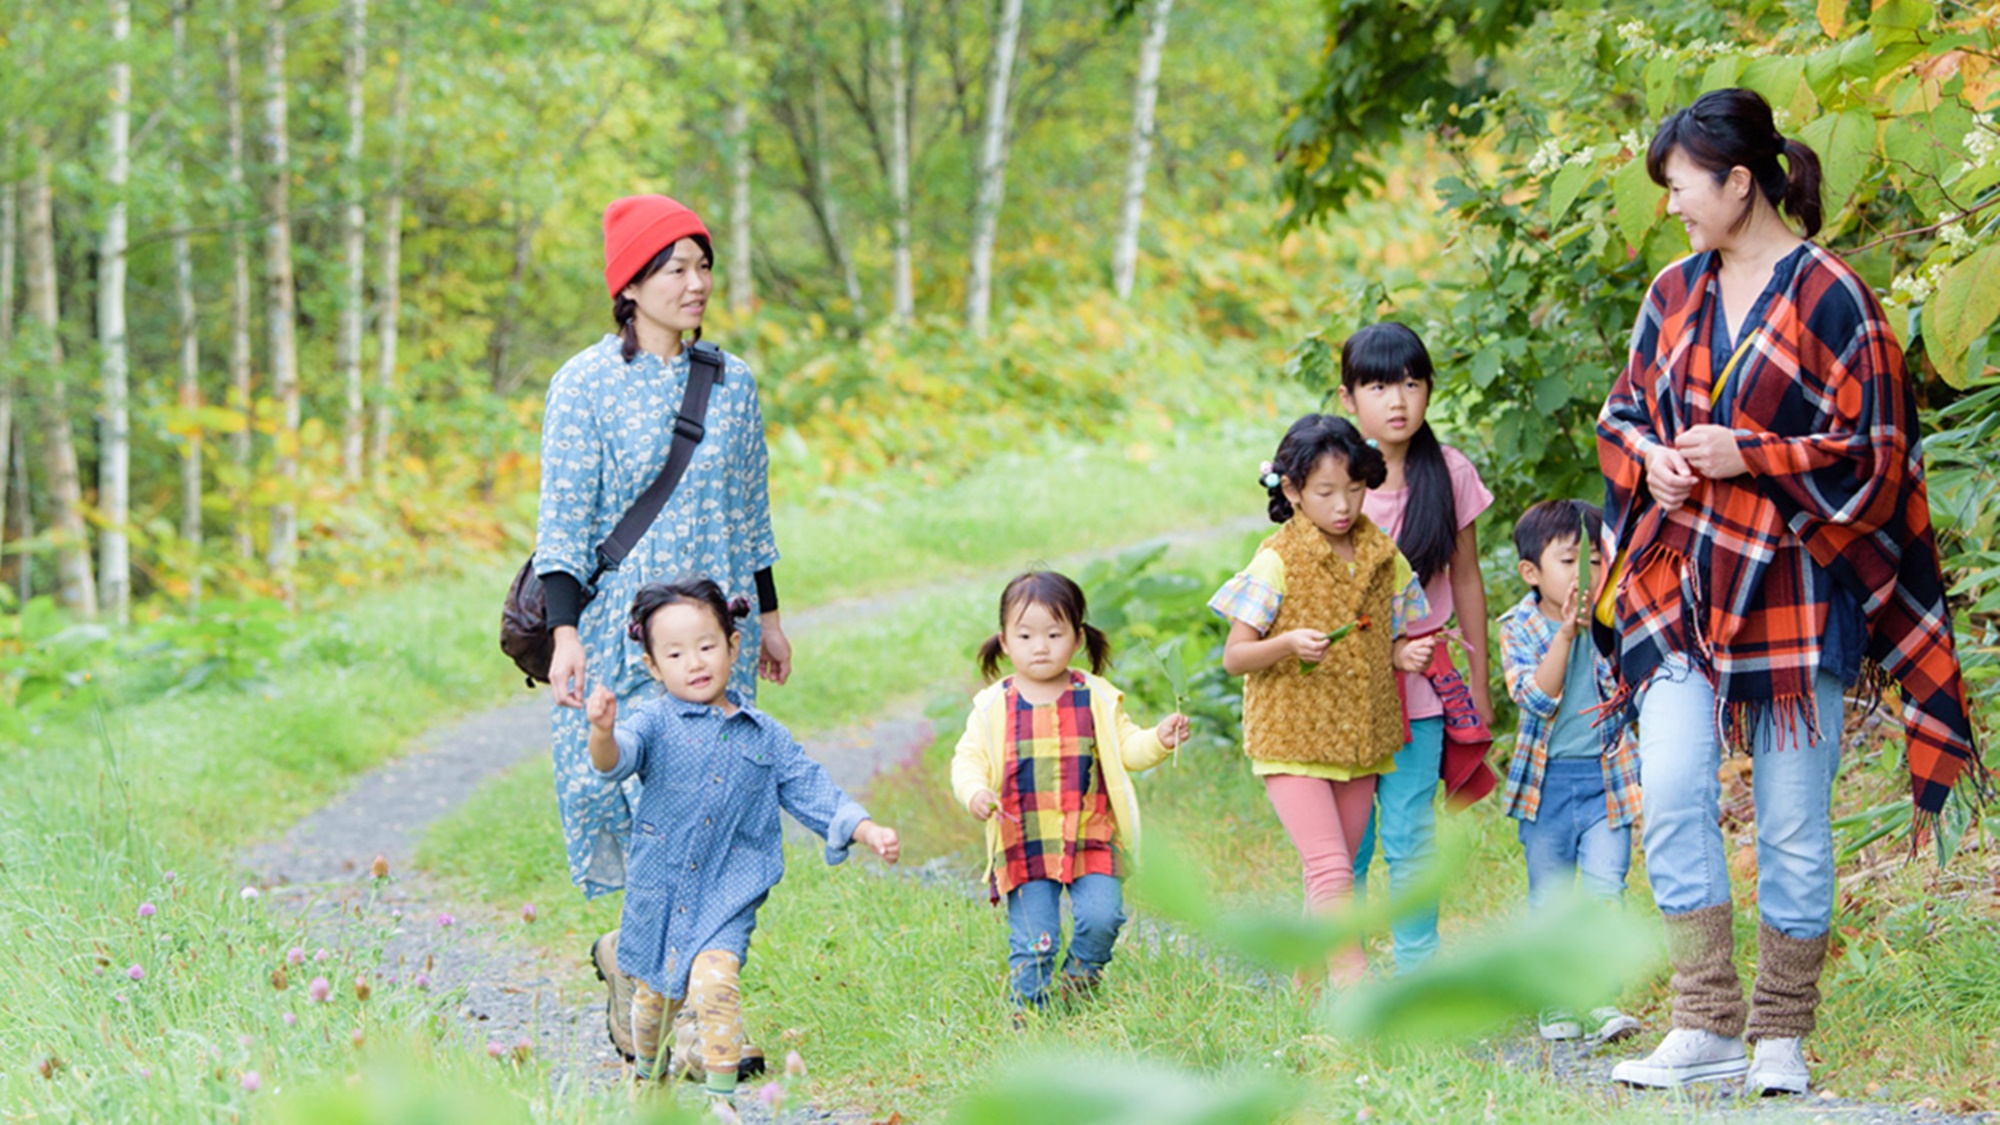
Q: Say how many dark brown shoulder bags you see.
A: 1